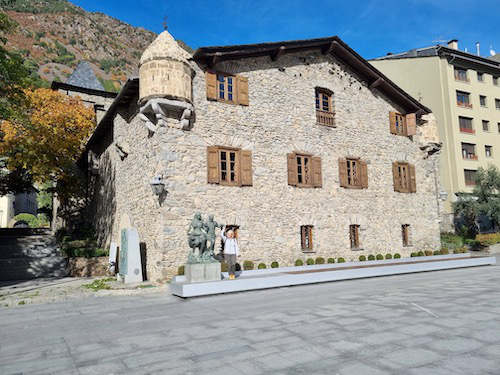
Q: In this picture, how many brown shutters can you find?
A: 12